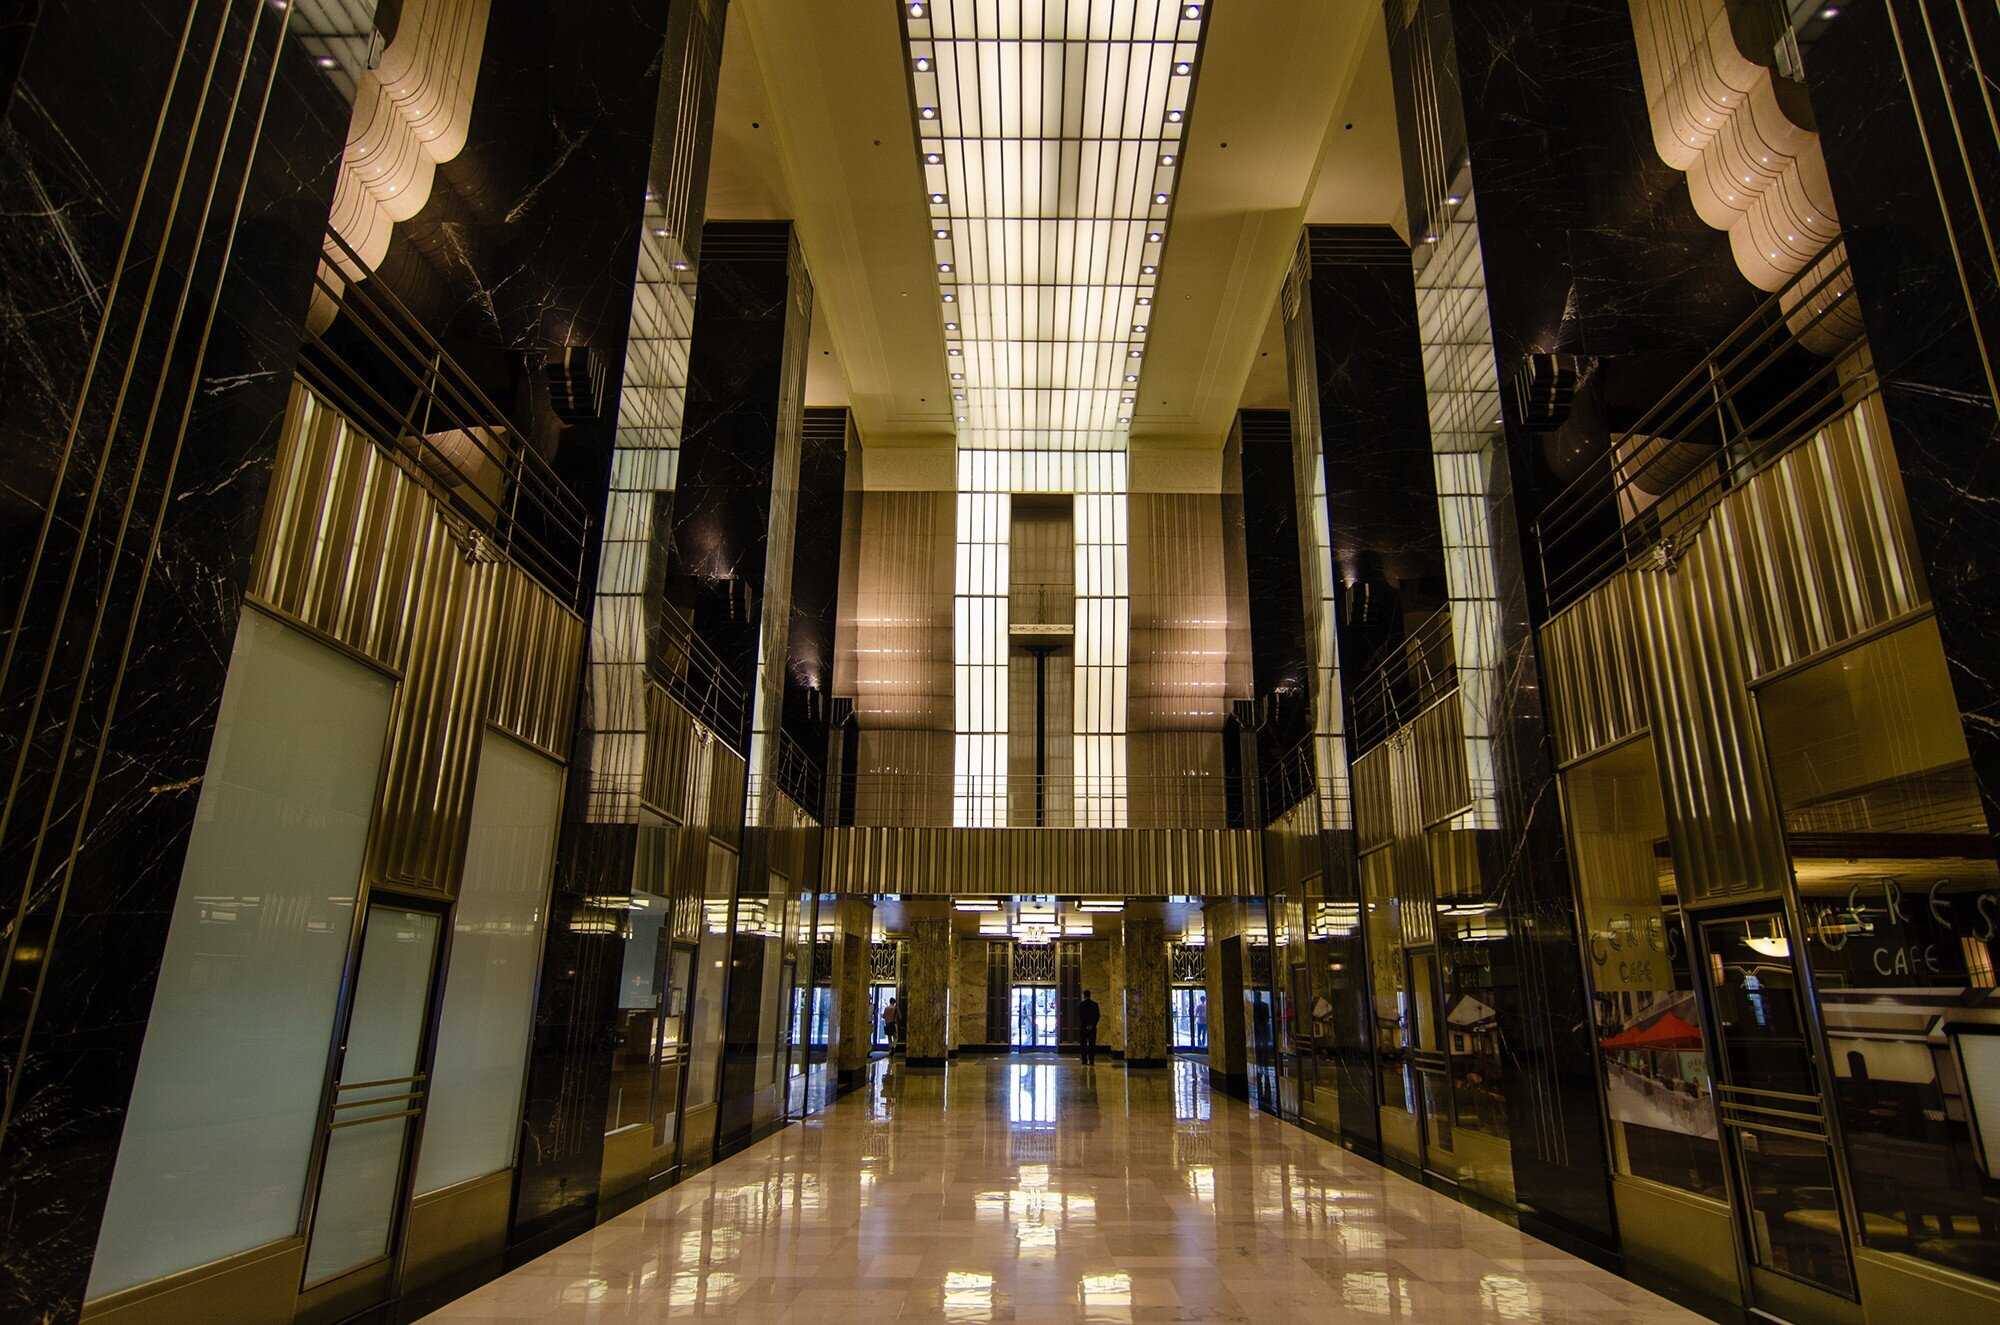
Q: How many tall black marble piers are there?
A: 8